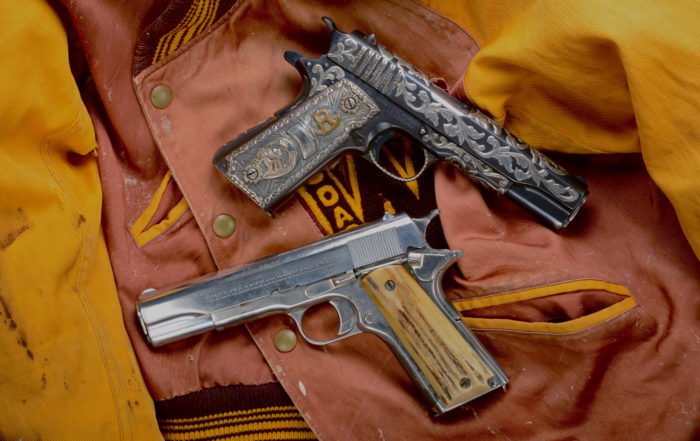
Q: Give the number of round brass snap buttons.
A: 3